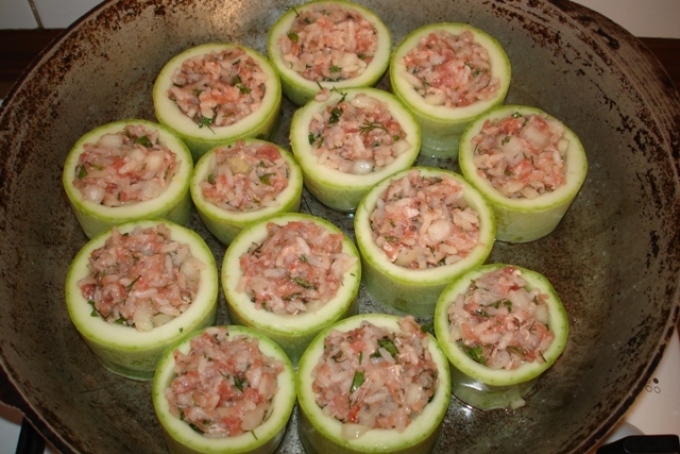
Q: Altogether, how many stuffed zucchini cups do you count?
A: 13